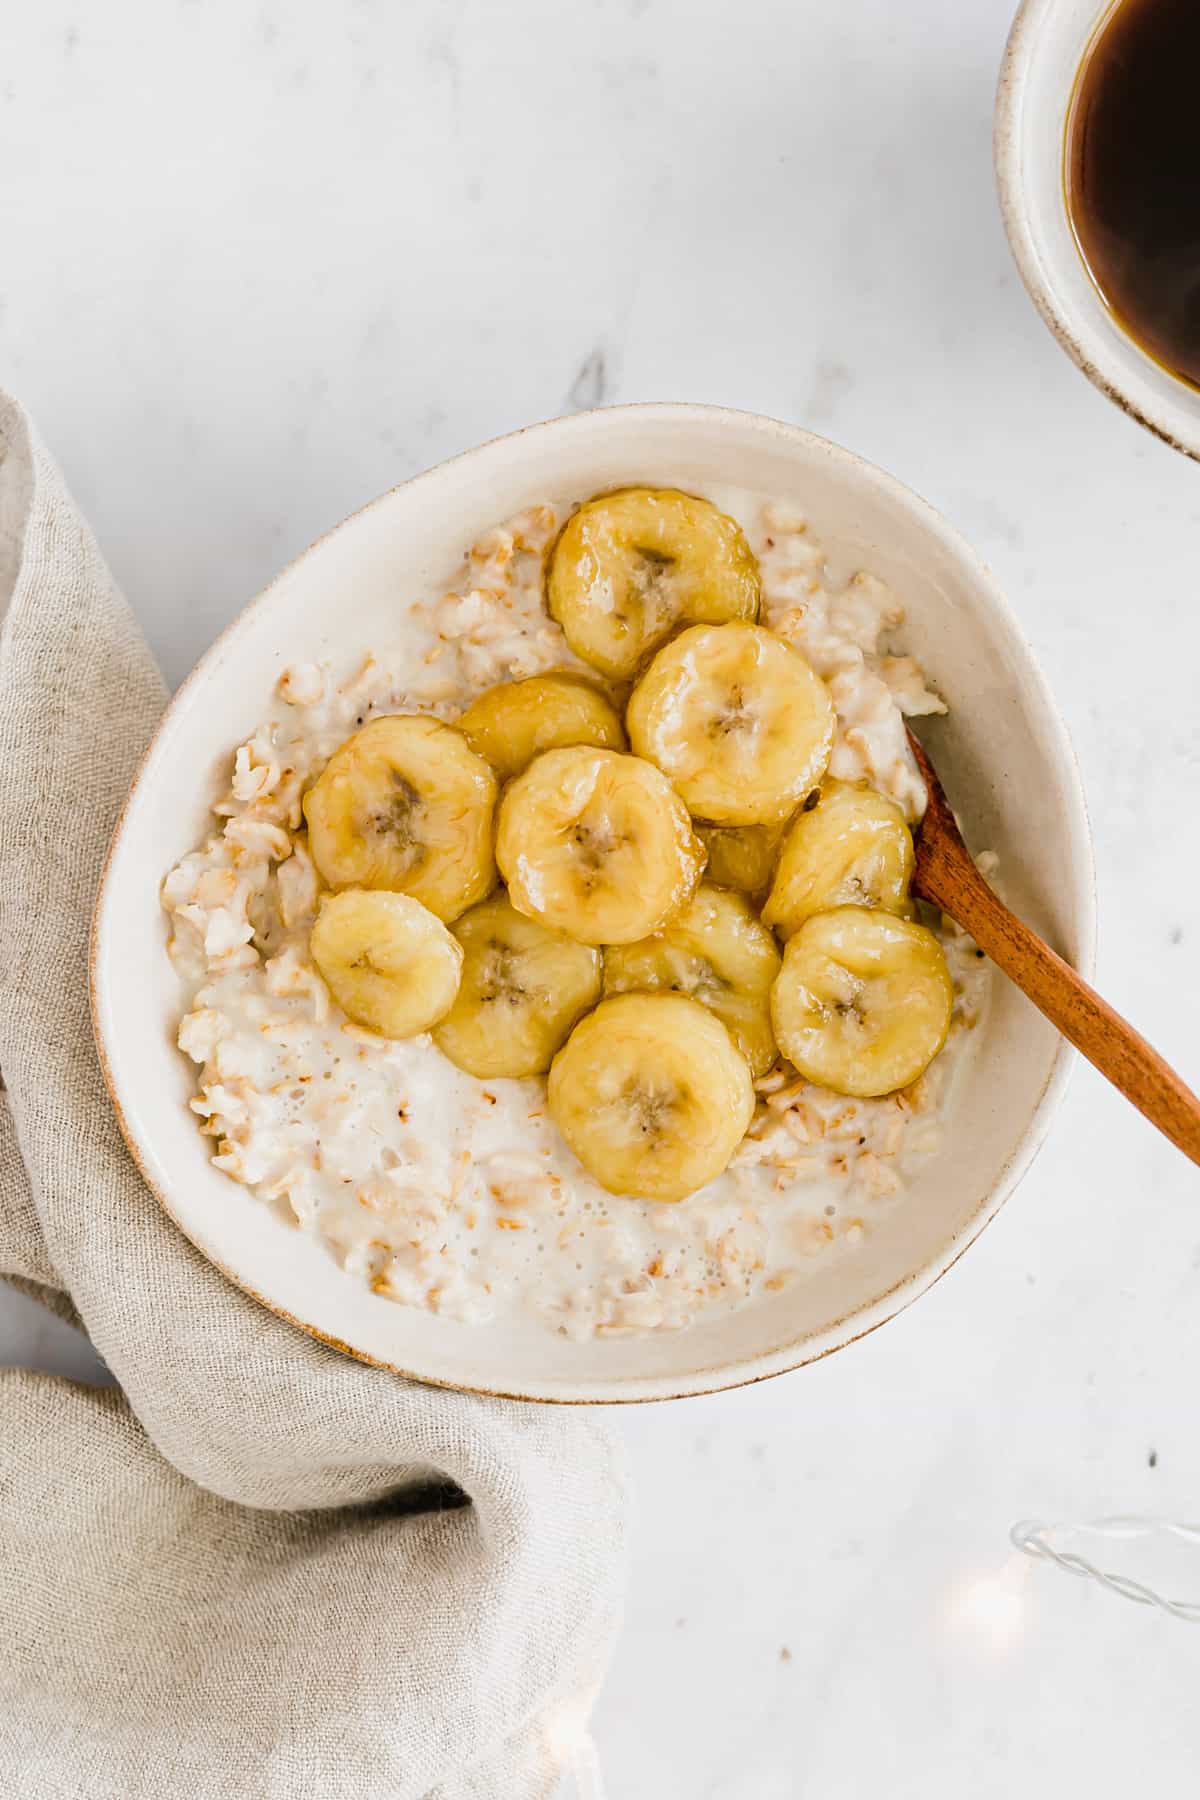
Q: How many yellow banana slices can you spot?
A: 12